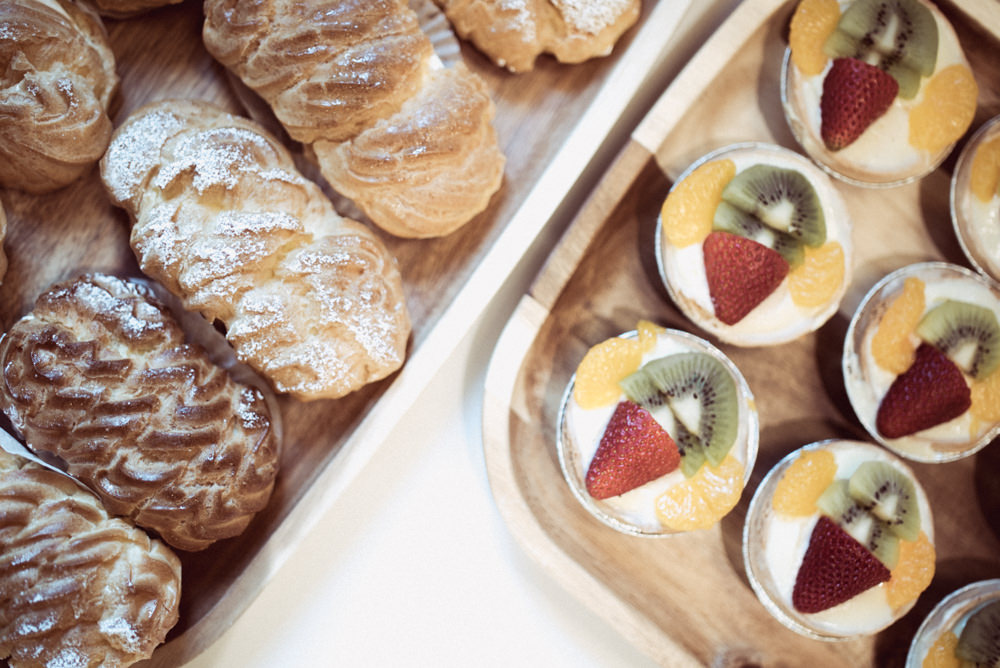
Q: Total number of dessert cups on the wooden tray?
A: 7